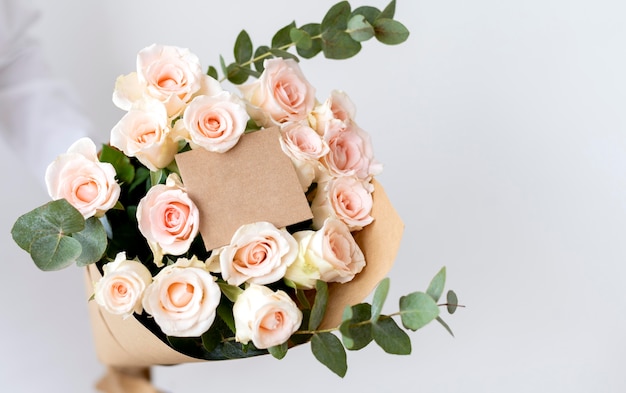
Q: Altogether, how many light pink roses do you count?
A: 15